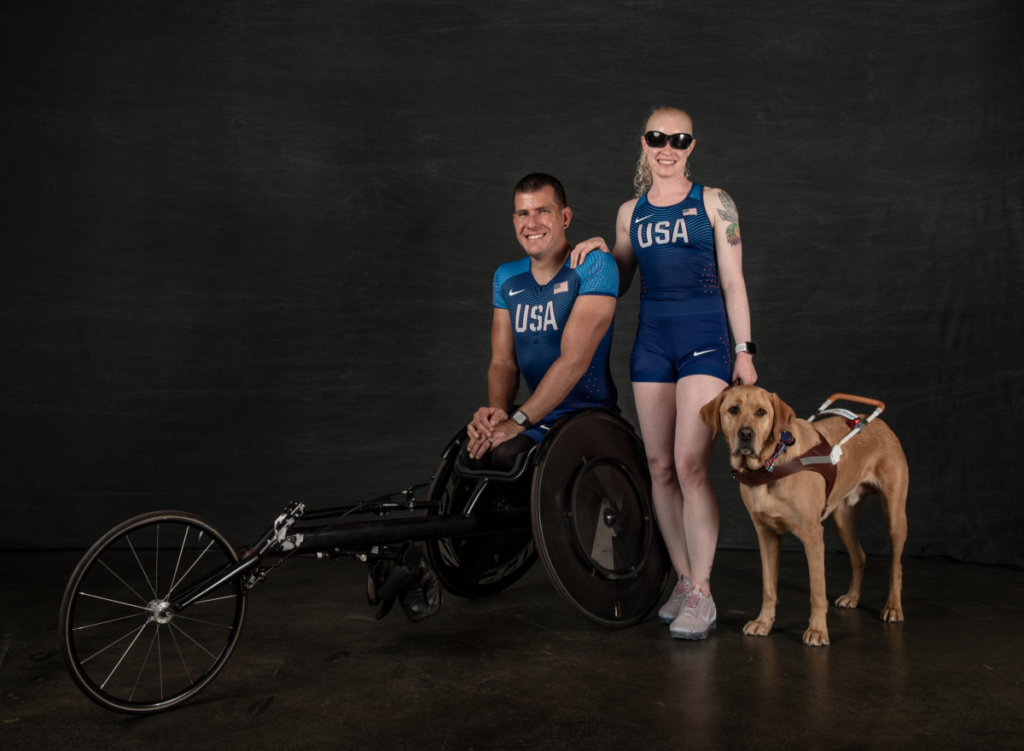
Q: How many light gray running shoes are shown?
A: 2